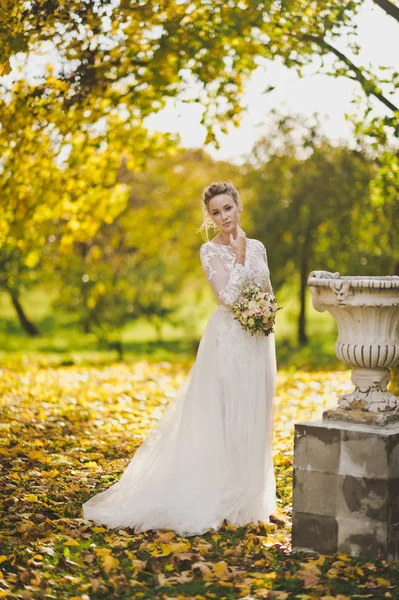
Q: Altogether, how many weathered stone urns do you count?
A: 1